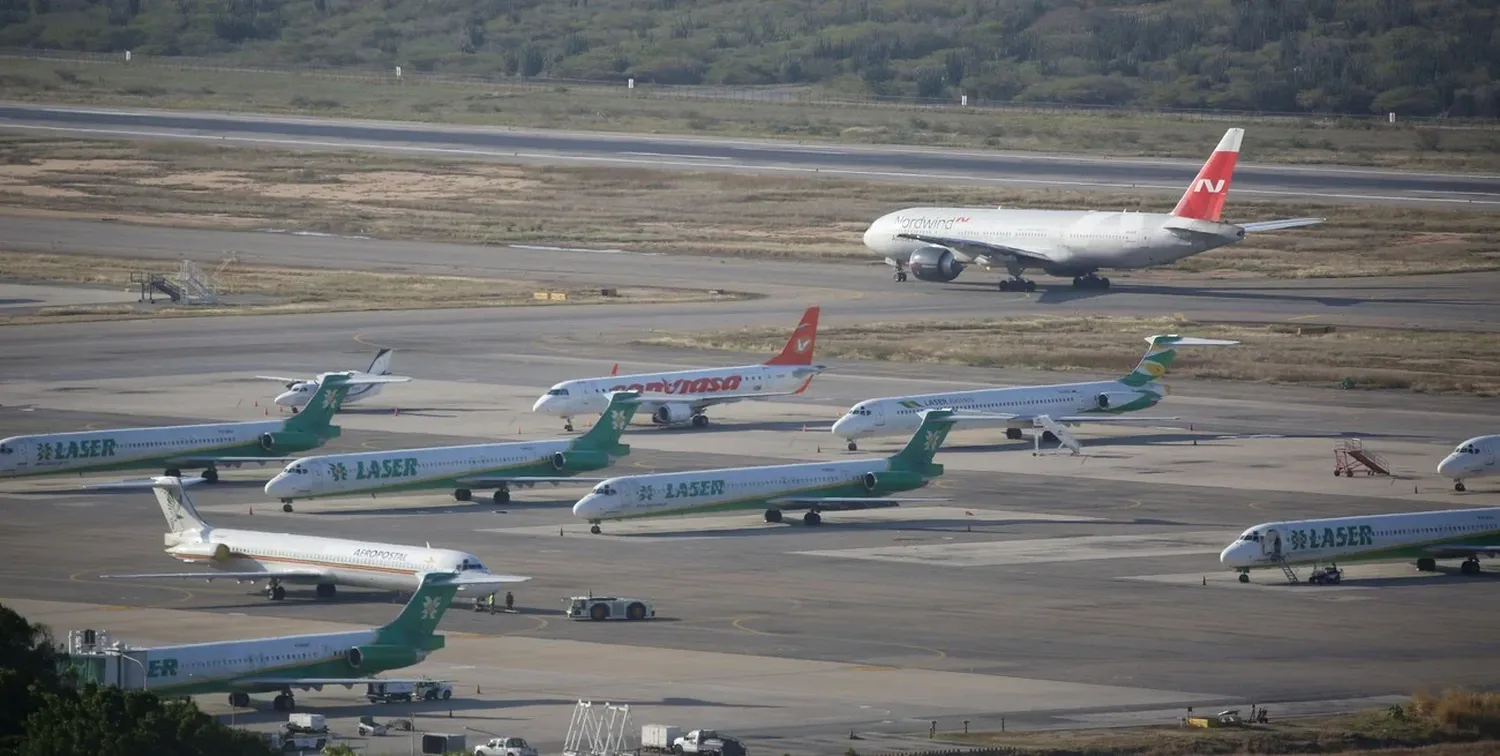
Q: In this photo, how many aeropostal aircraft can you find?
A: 1